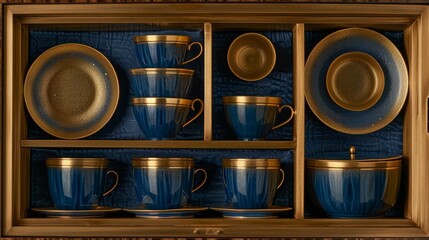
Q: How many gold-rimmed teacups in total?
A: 7